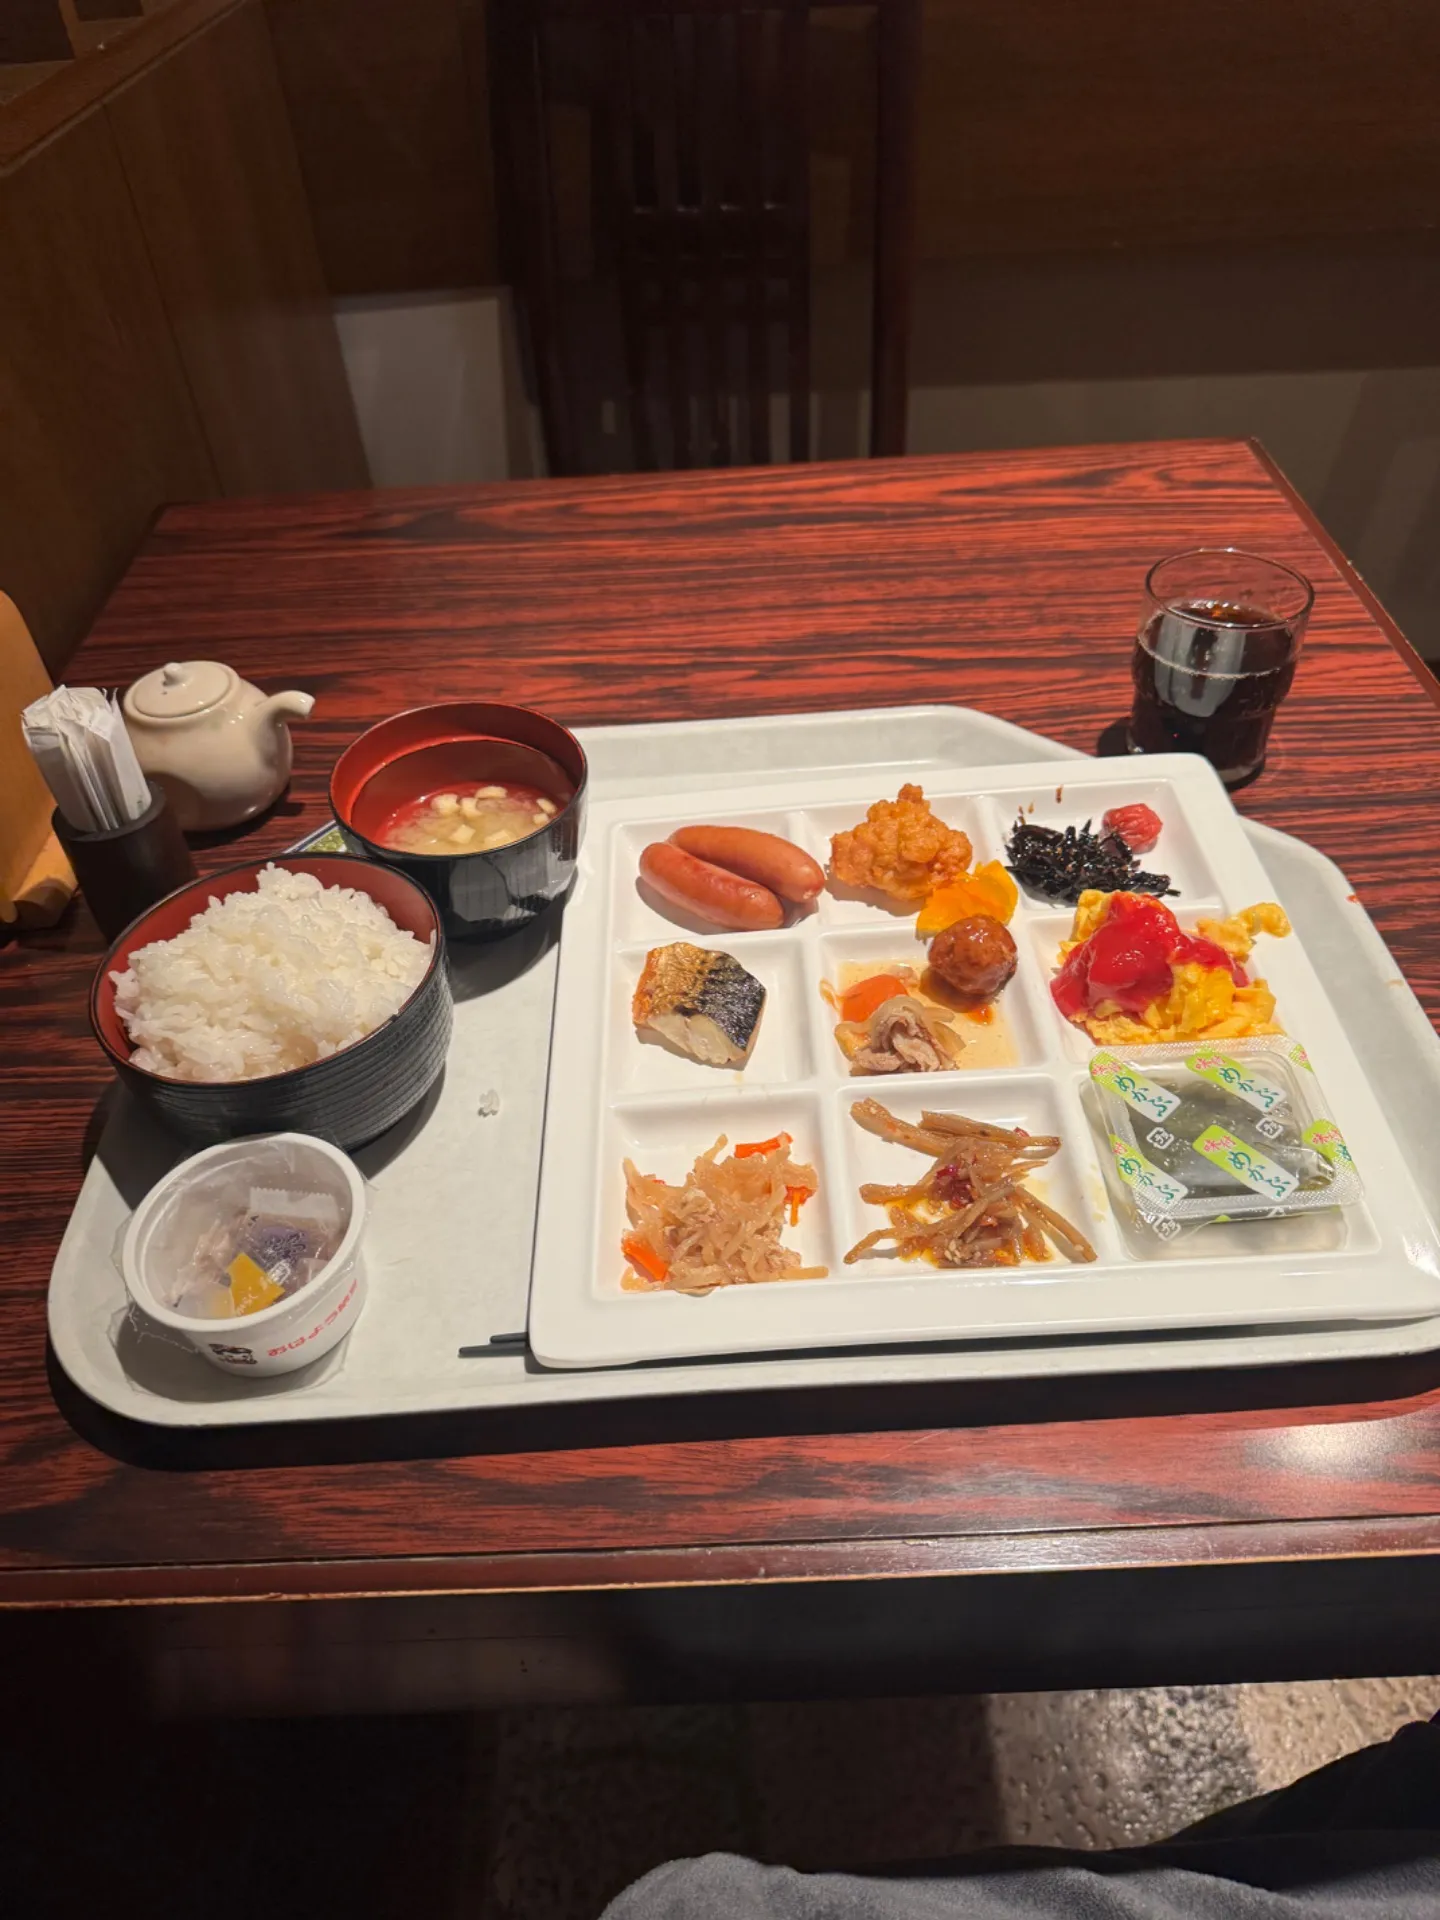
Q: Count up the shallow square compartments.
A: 9